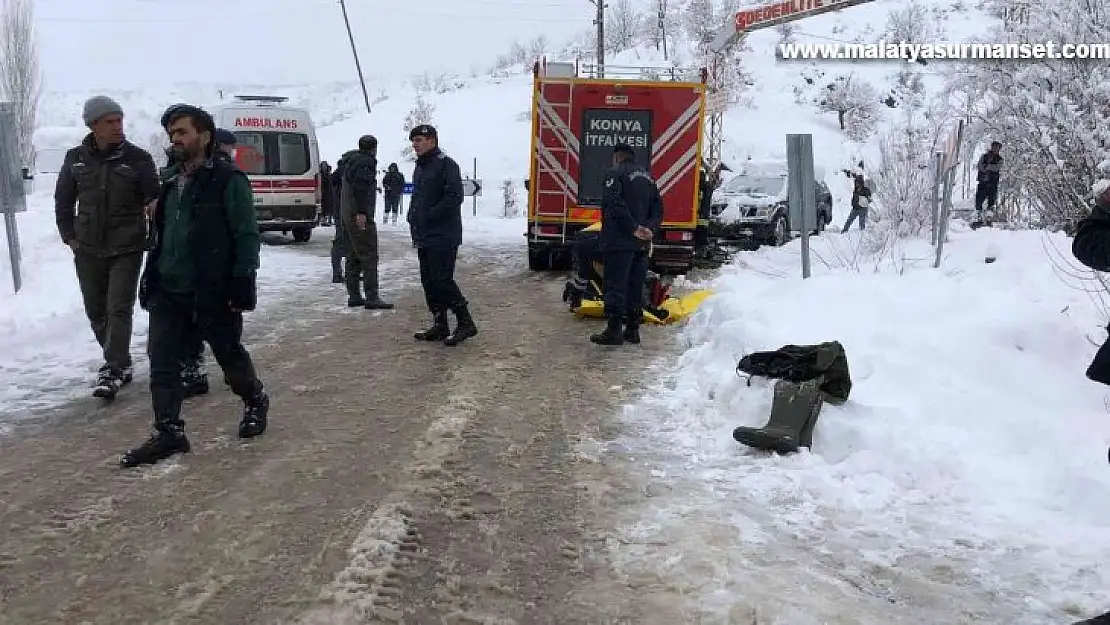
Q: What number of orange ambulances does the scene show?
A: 0